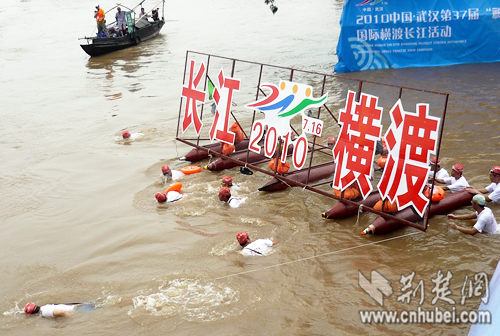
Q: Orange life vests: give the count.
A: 1